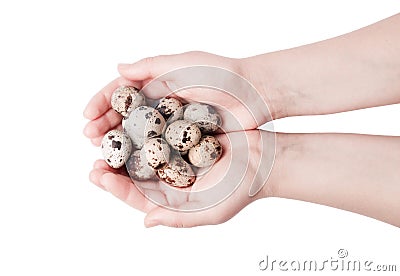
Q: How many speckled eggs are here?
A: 10